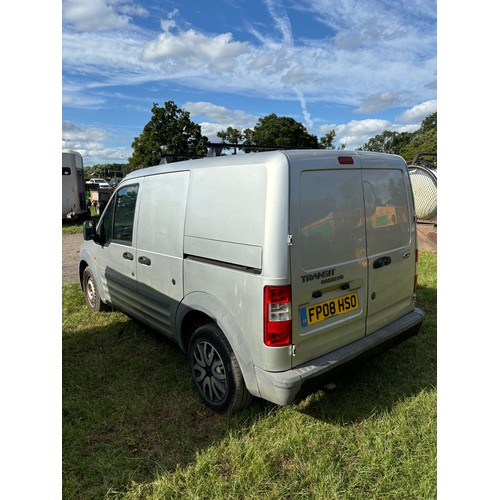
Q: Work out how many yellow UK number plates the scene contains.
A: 1